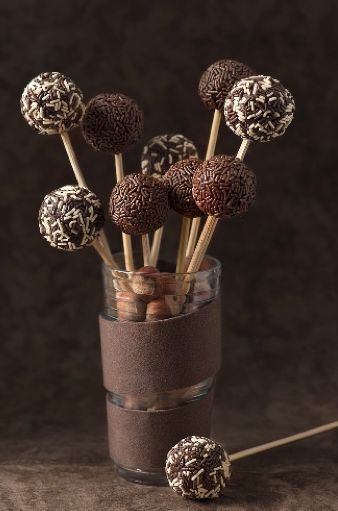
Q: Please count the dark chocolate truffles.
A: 5